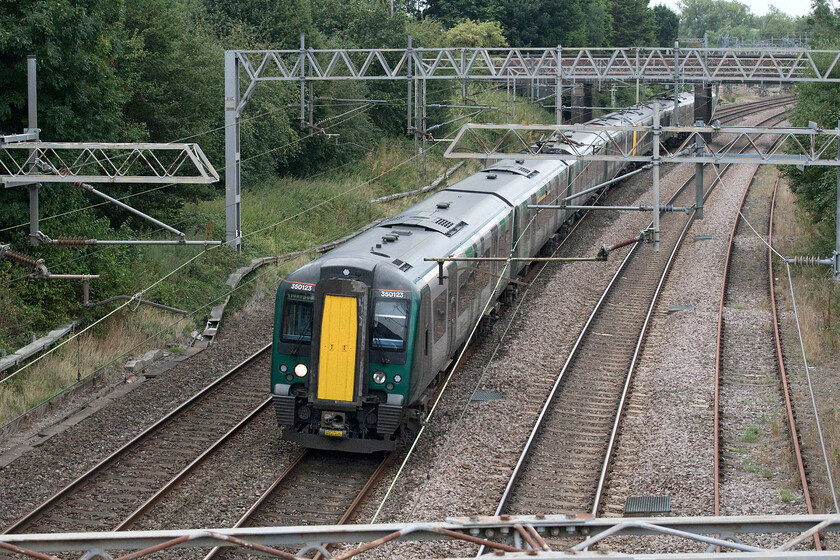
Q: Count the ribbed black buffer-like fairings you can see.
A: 2